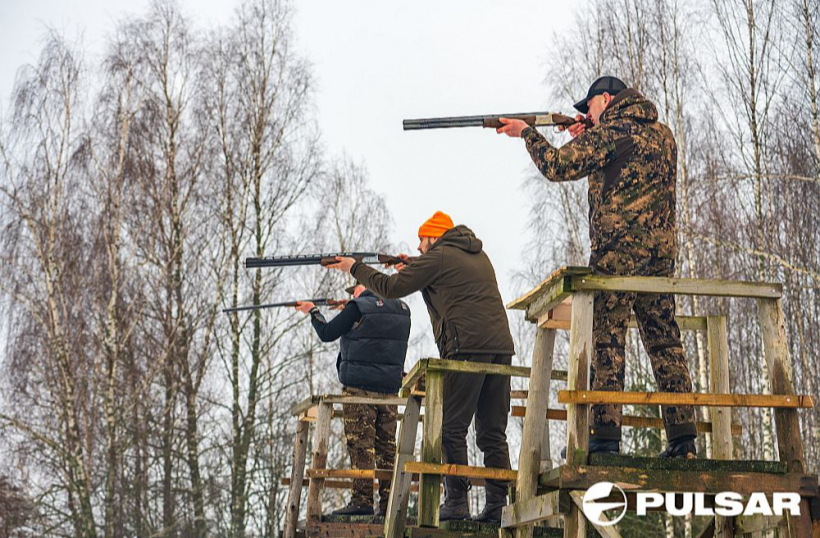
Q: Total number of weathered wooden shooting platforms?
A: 3